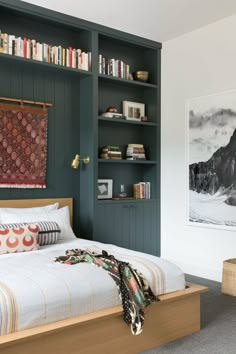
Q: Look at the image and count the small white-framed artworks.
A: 2